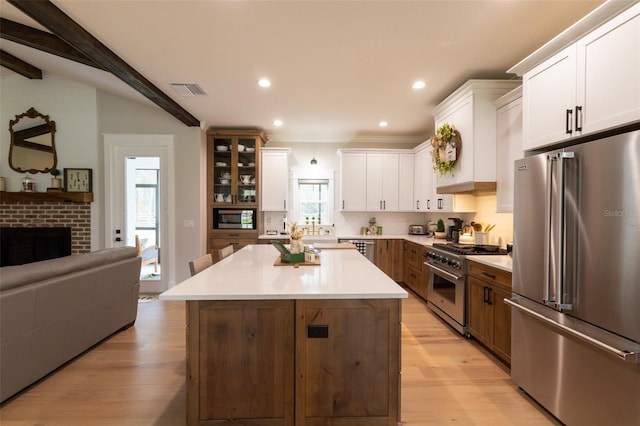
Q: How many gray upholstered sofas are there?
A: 1